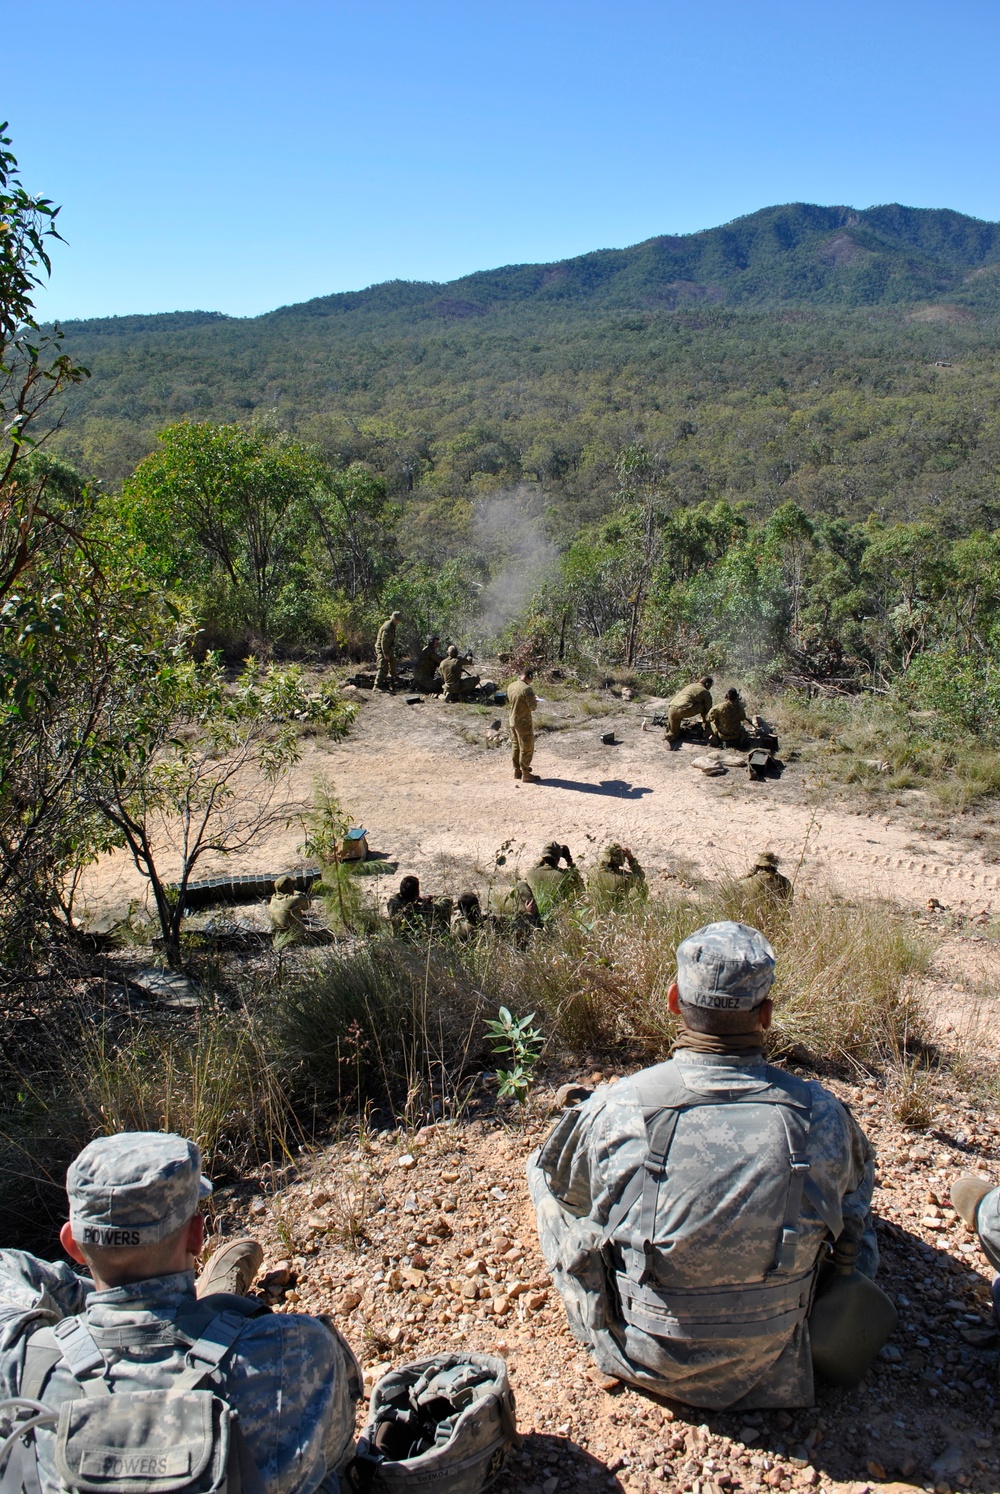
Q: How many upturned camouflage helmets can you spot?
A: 1